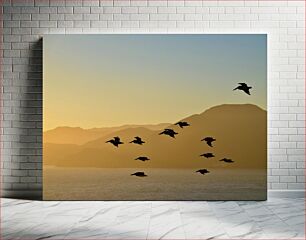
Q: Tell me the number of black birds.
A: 11